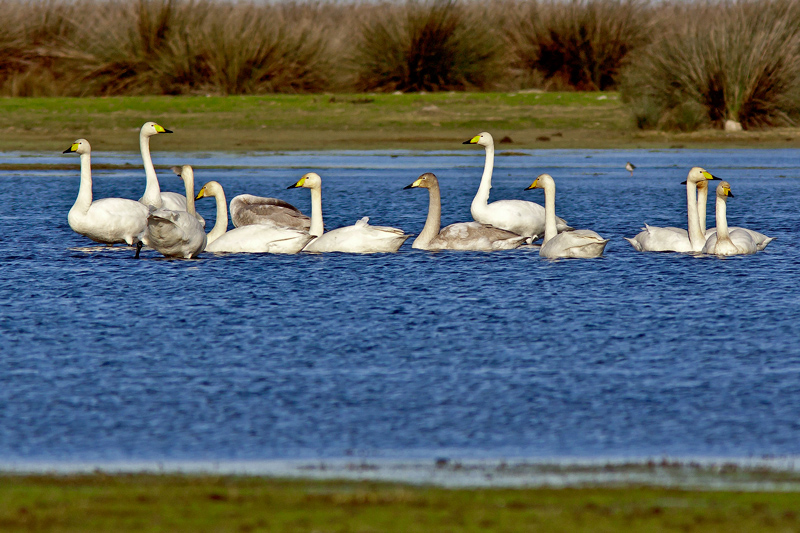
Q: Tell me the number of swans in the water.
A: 12